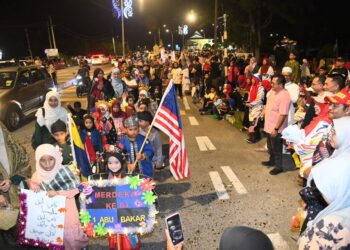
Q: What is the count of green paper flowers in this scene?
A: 4